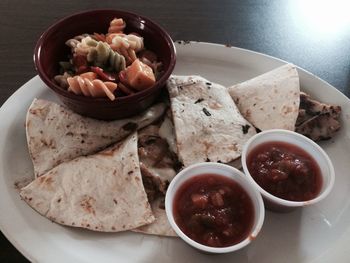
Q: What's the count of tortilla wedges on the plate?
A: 4